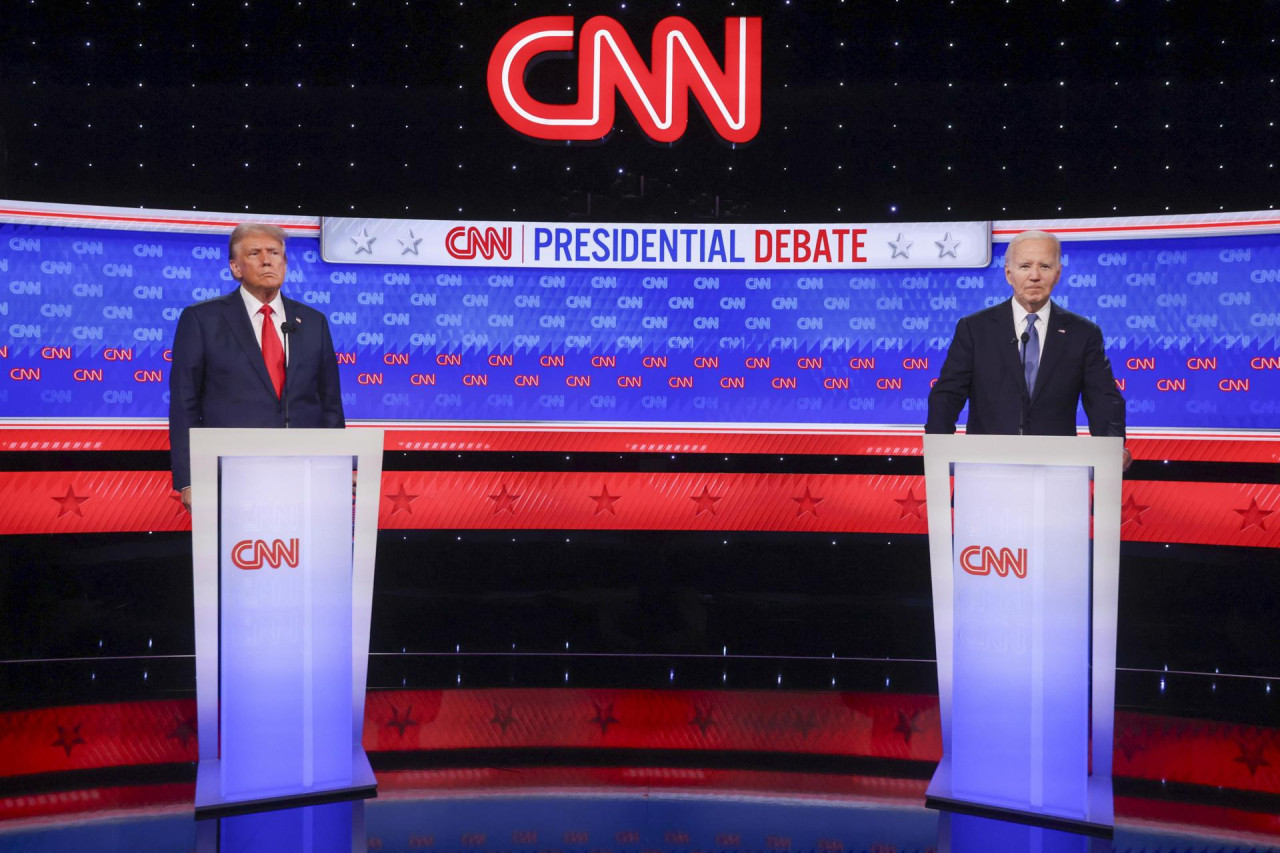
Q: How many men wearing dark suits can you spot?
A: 2